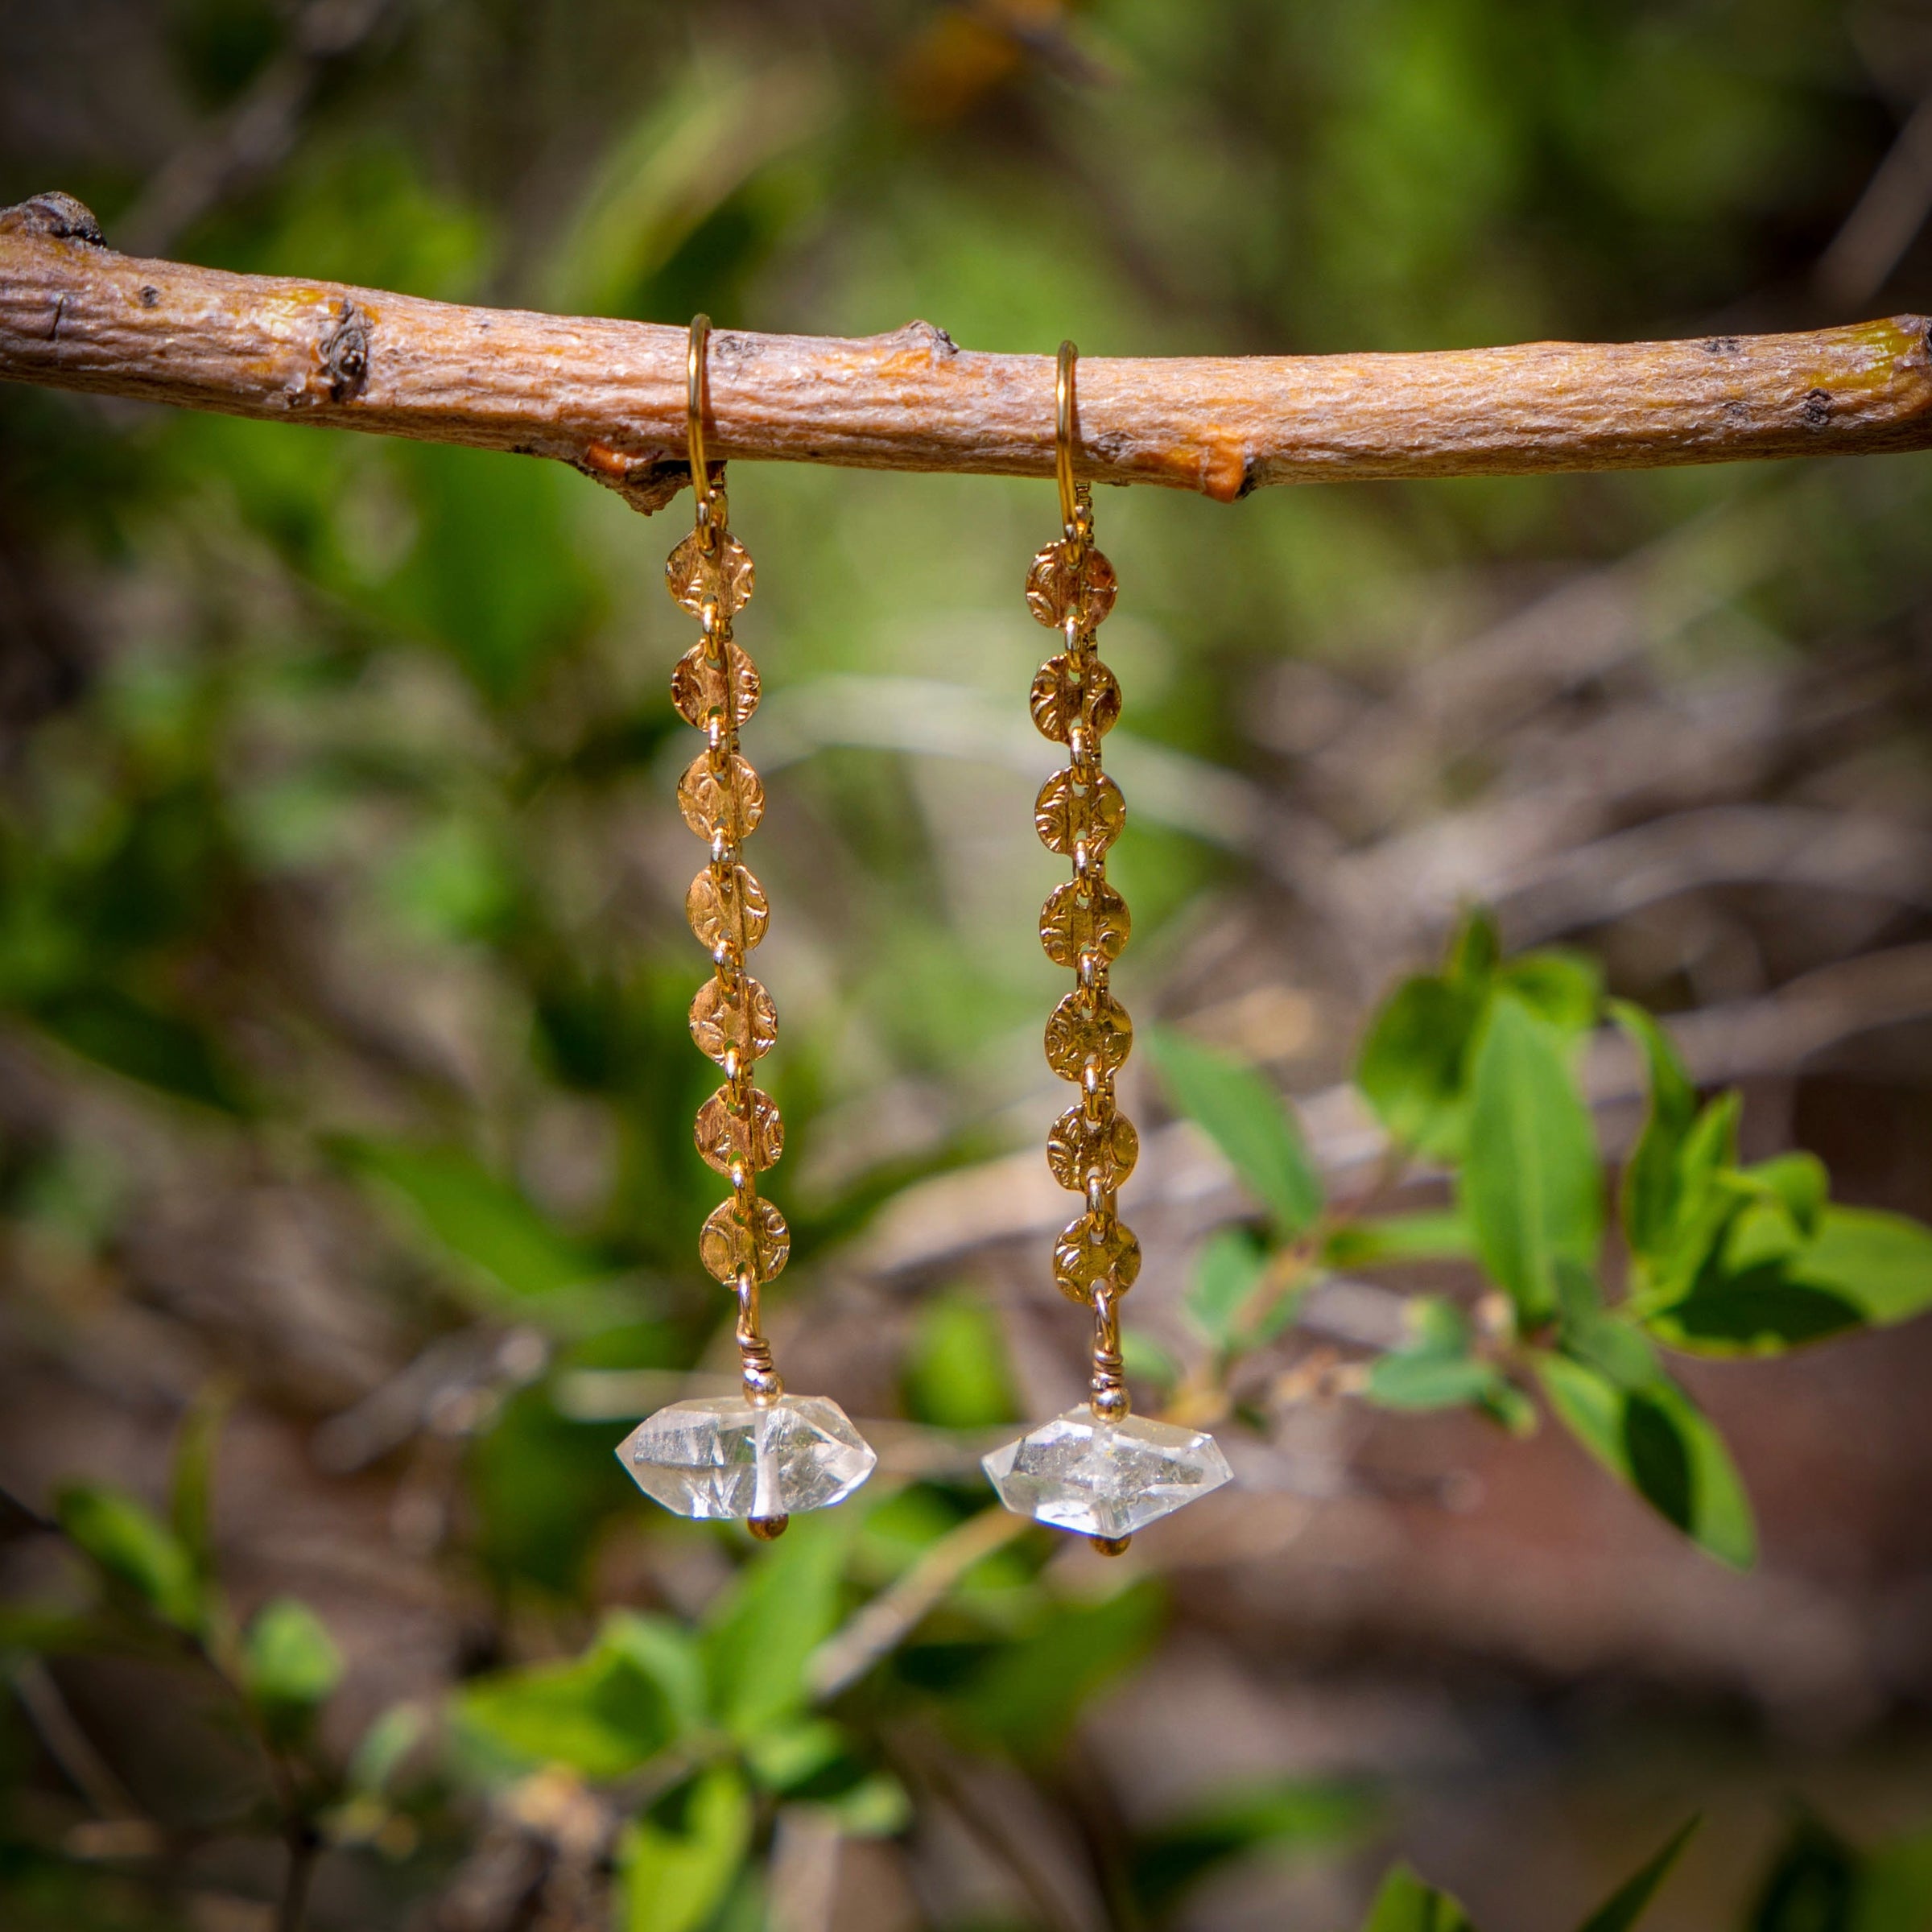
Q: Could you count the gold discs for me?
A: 14